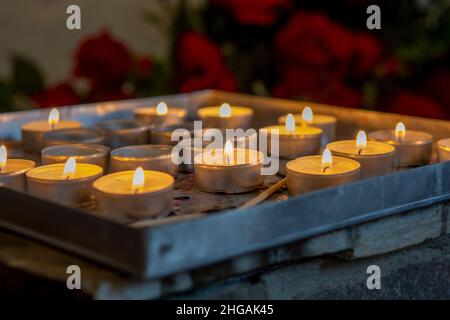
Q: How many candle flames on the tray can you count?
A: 12